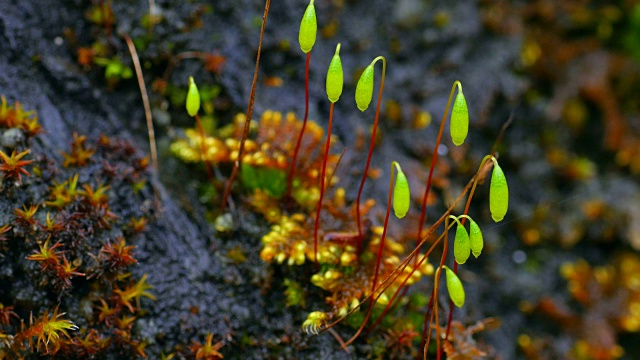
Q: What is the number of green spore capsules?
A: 10